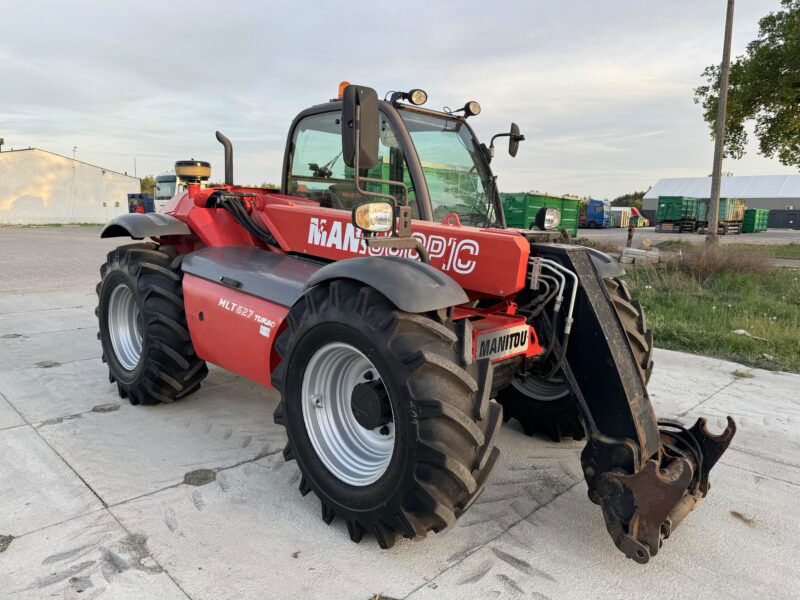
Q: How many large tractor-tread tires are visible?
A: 3